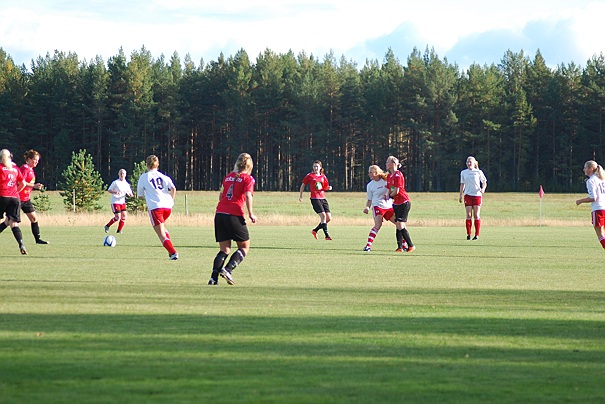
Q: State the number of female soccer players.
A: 10